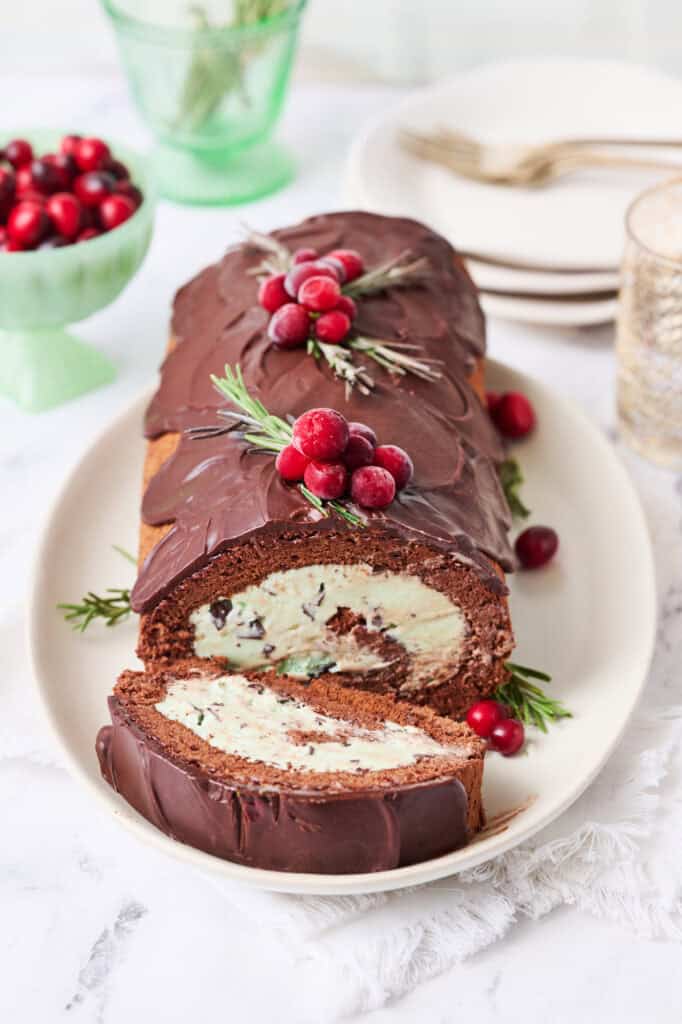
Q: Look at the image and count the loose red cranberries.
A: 5